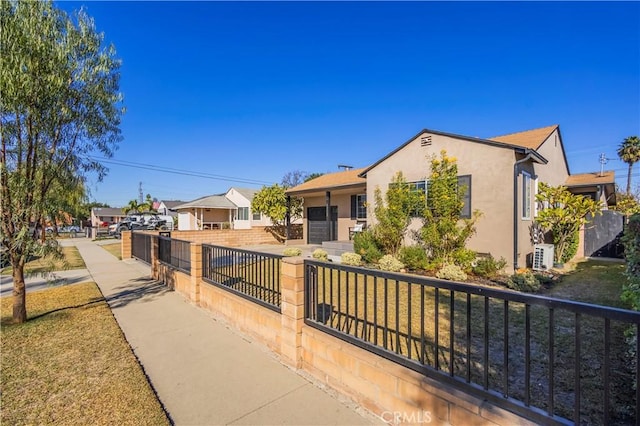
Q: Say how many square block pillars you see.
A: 4